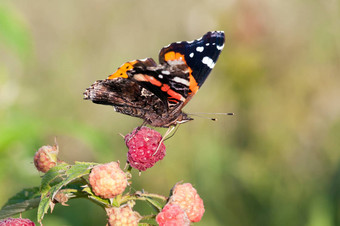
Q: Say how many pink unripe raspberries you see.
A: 5